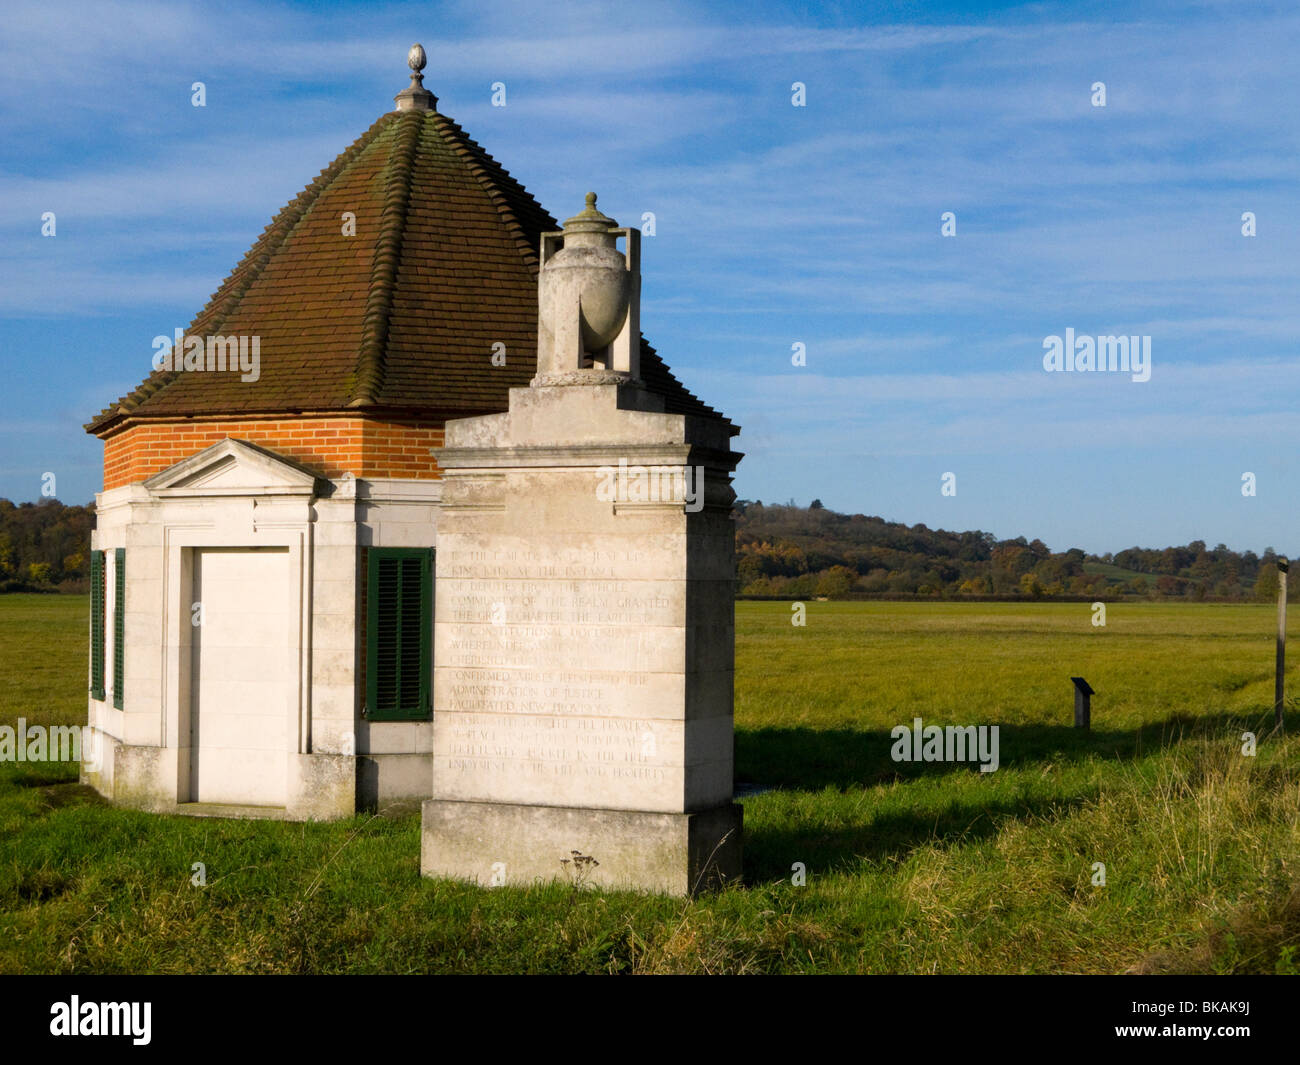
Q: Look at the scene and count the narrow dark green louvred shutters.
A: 3